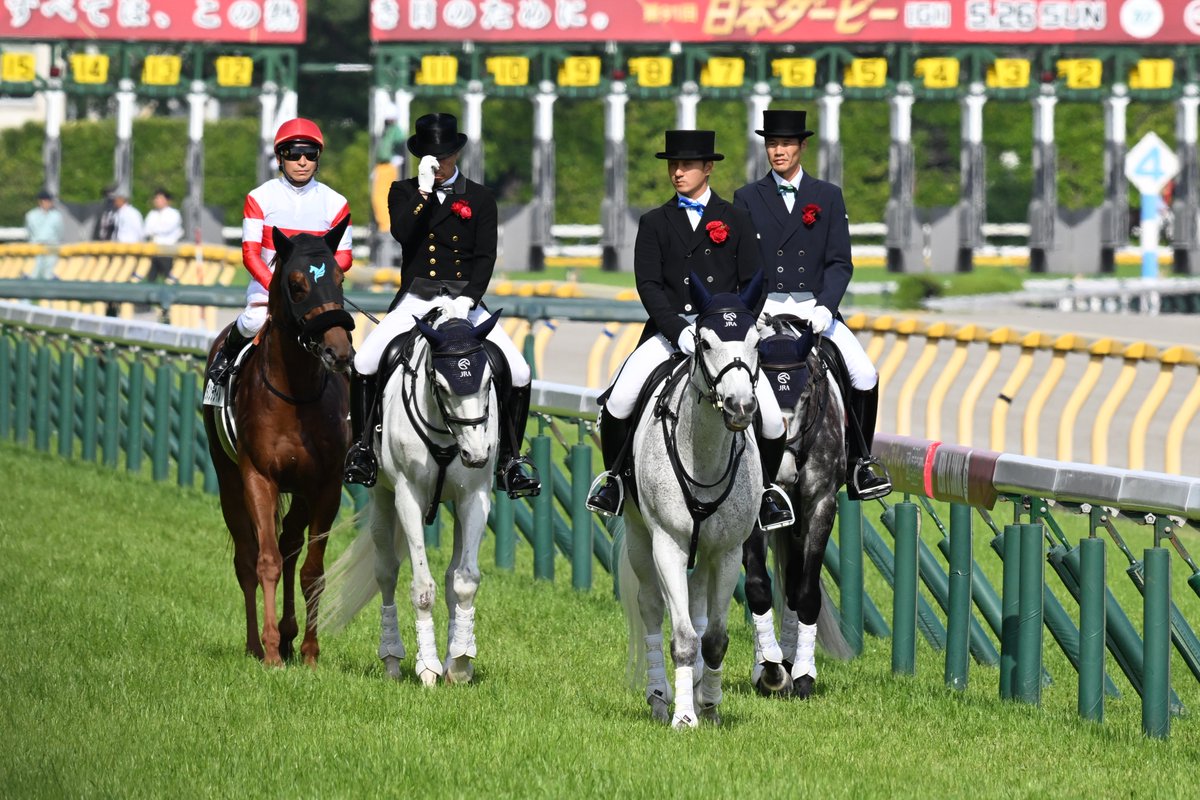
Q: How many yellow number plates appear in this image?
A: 15